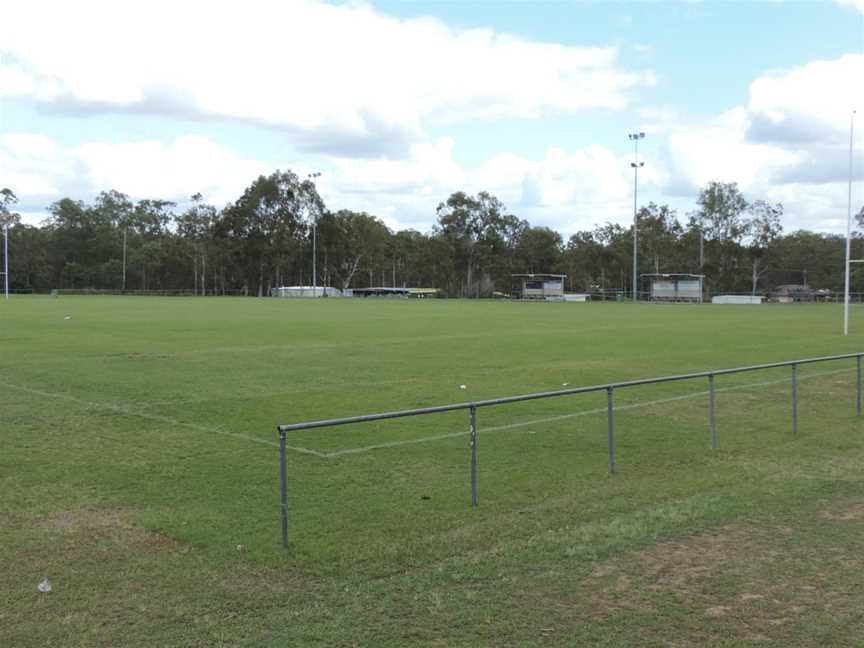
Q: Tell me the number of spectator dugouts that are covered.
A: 2